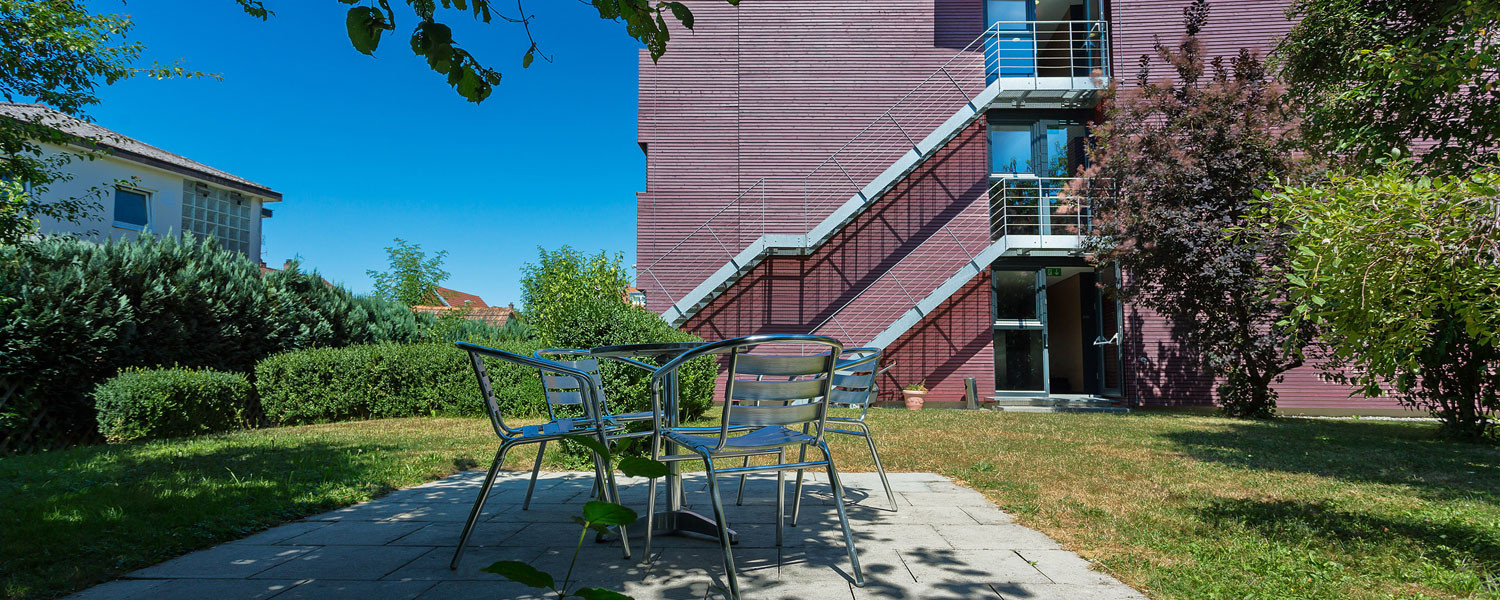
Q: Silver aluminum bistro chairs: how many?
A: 4